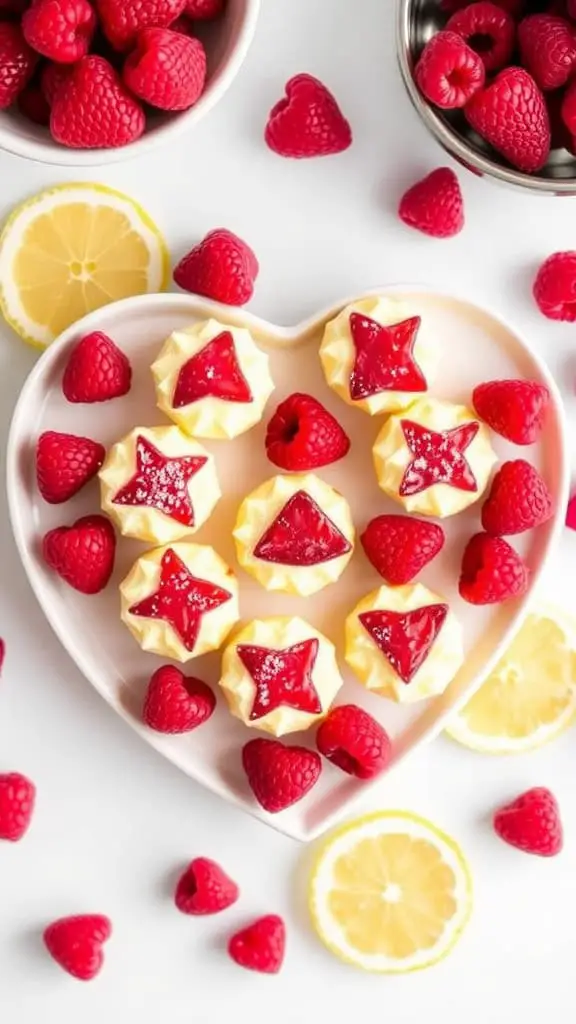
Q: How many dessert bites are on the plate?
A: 8